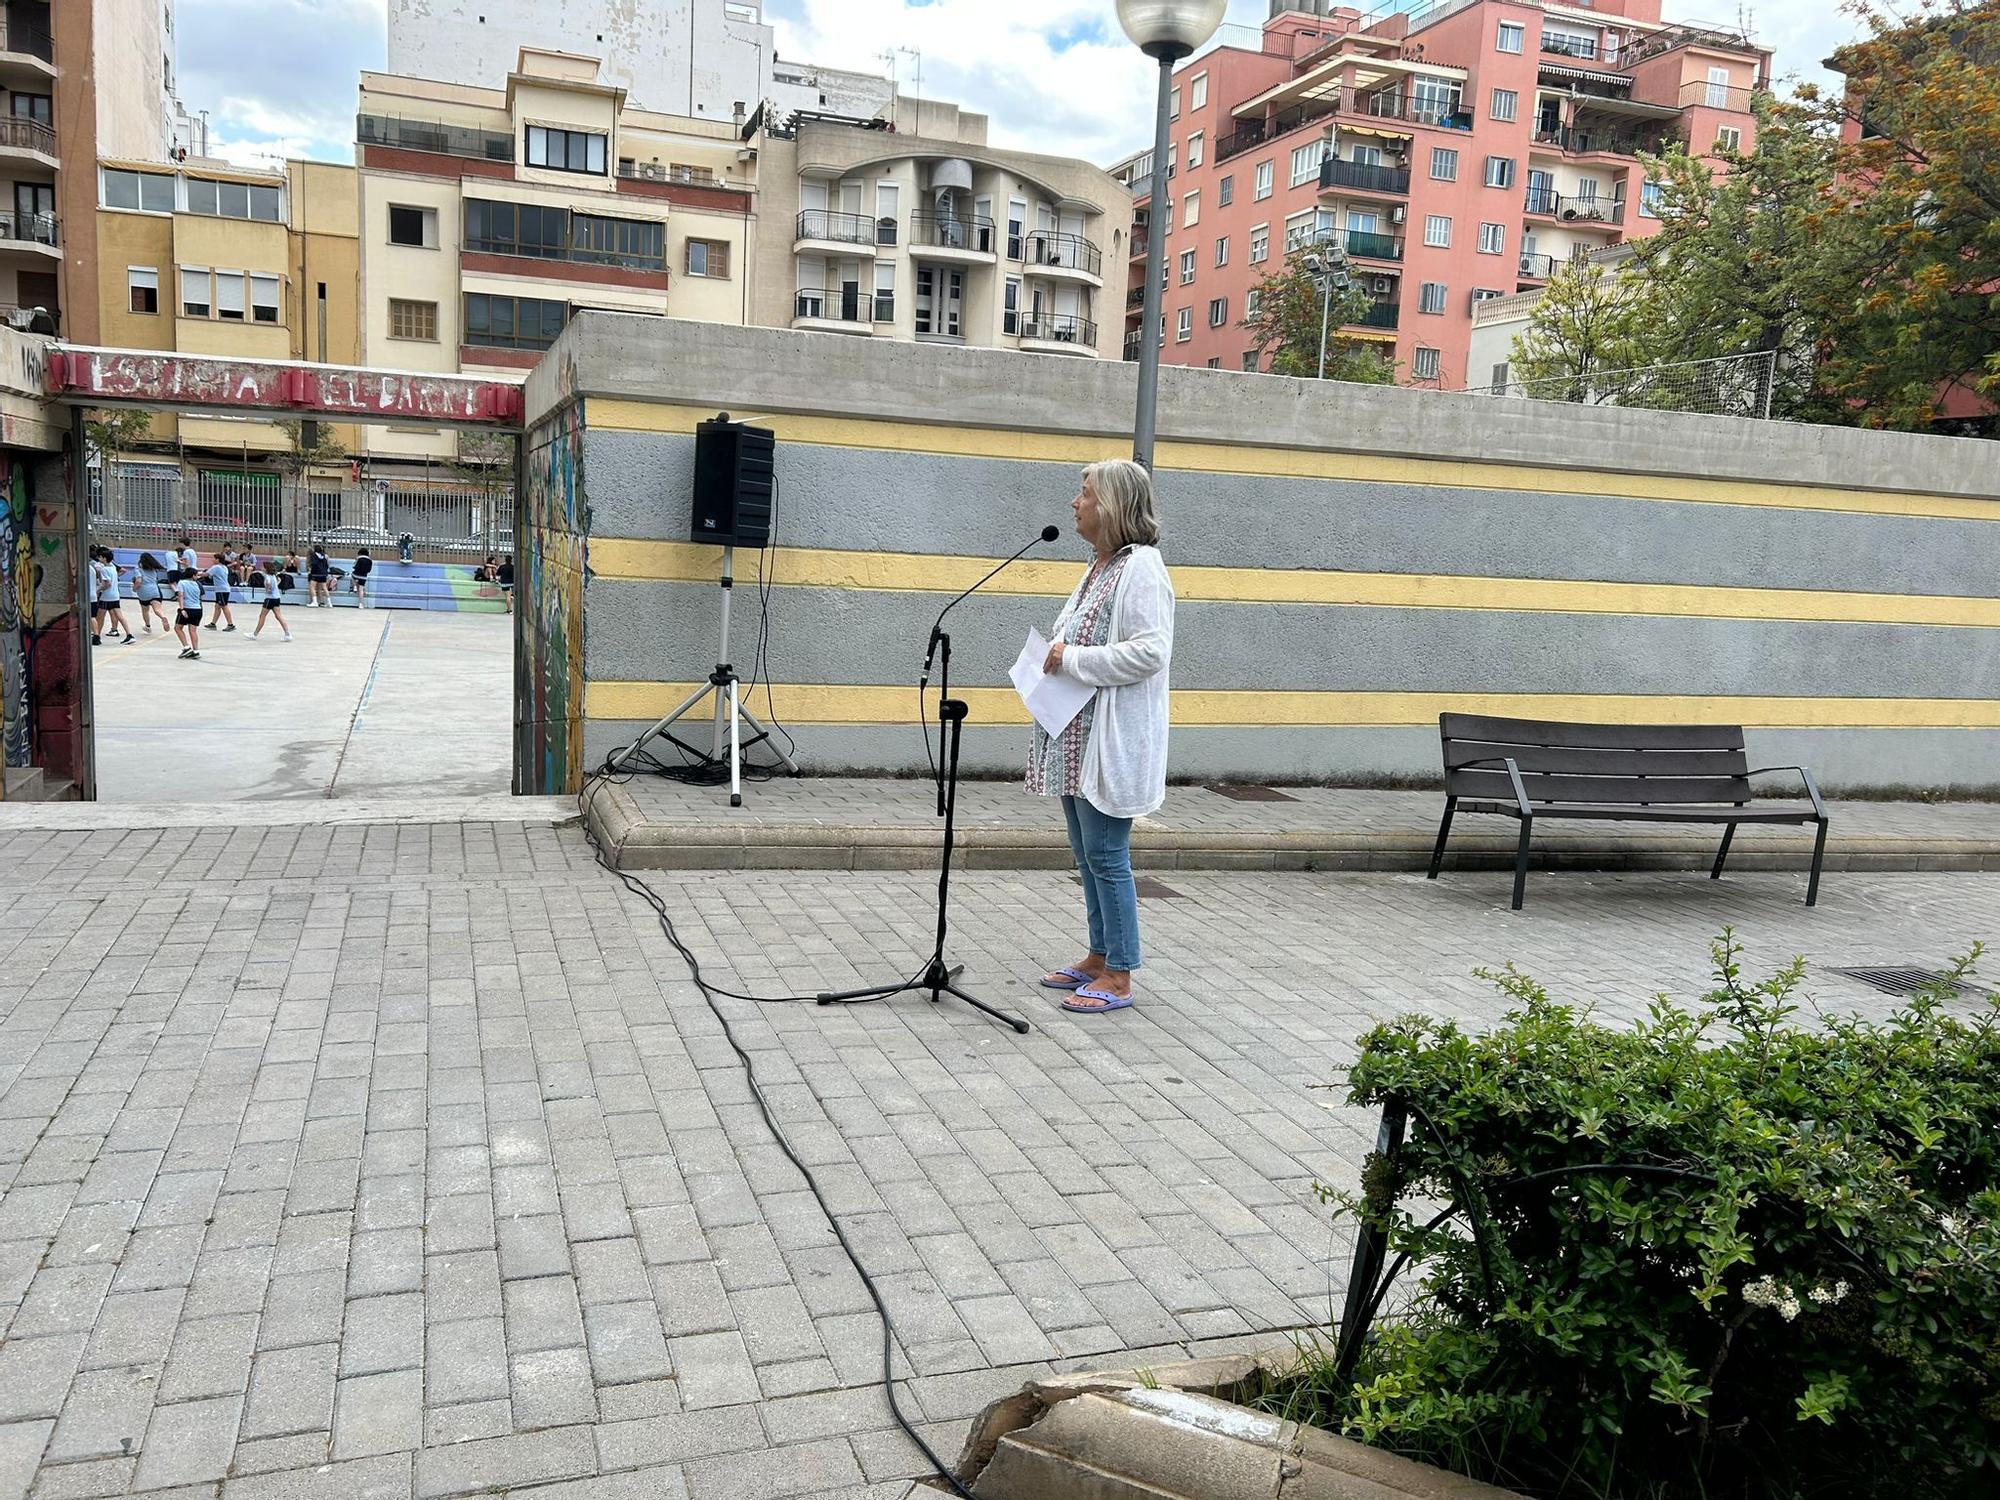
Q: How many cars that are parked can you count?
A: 3